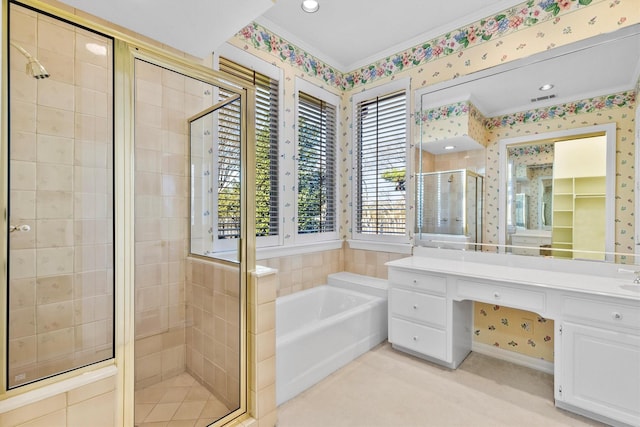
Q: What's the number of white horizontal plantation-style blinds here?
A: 3